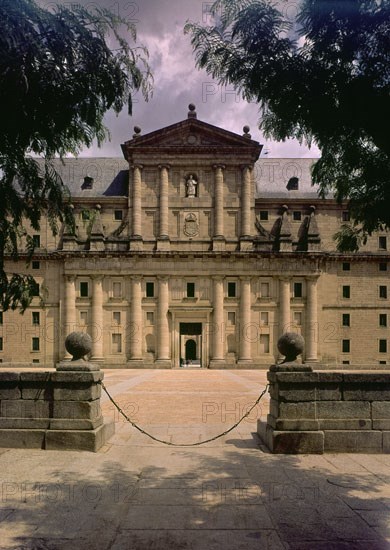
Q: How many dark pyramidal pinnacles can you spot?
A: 4